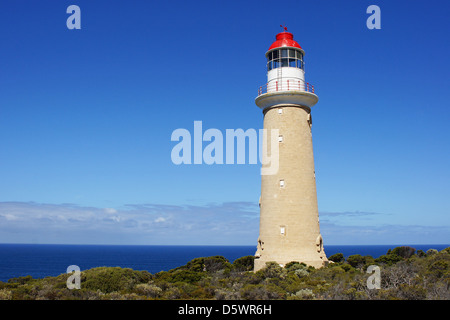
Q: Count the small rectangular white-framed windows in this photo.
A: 4